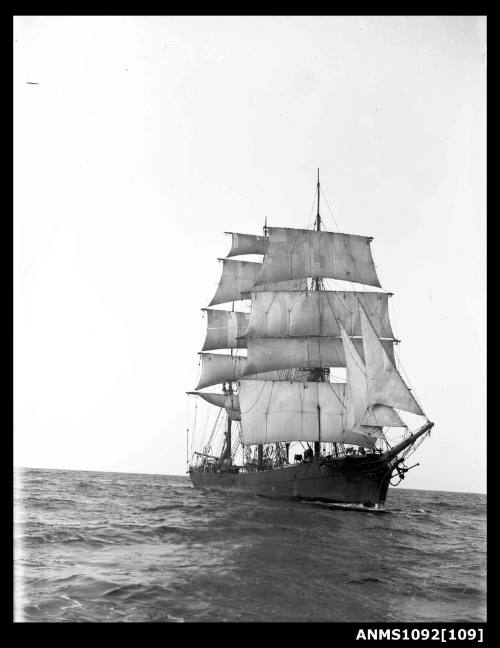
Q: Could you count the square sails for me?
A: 9